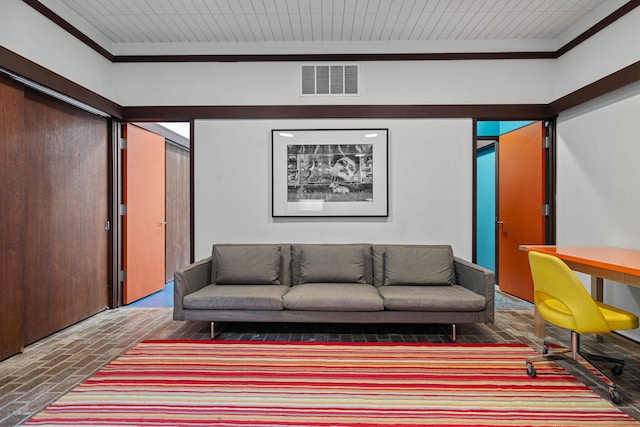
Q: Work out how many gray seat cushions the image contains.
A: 3